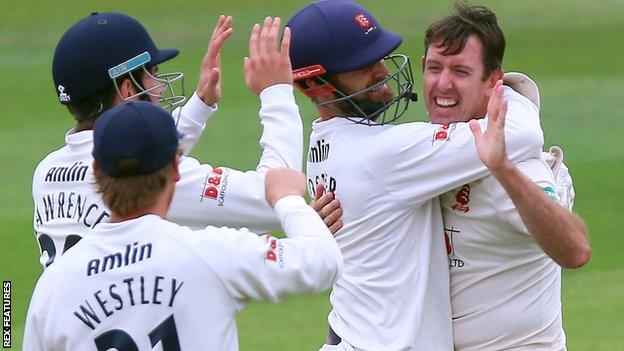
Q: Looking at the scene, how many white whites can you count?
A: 4